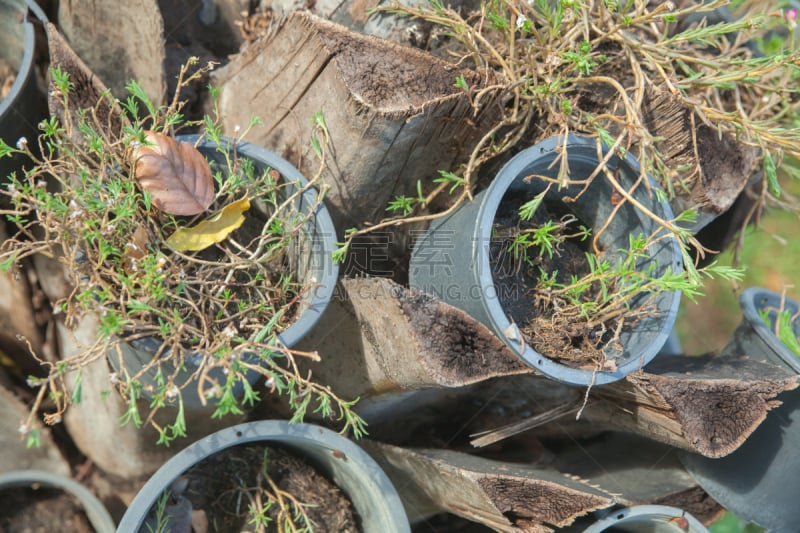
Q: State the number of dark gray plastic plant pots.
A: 7